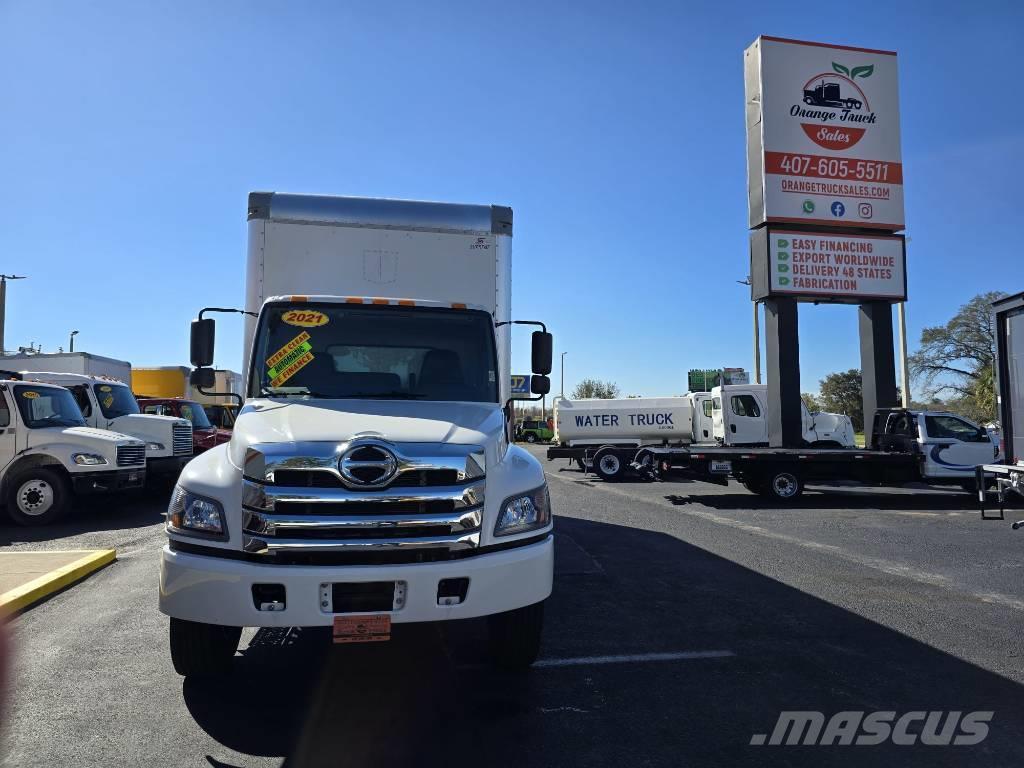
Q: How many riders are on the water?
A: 0